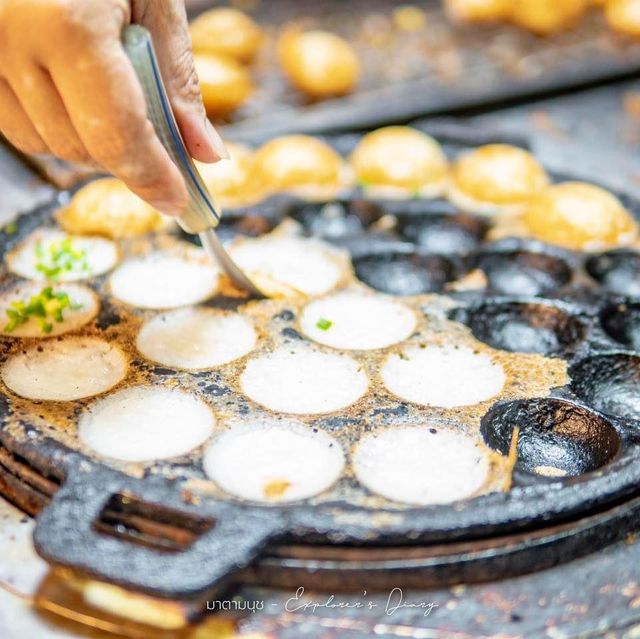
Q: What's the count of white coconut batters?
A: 12